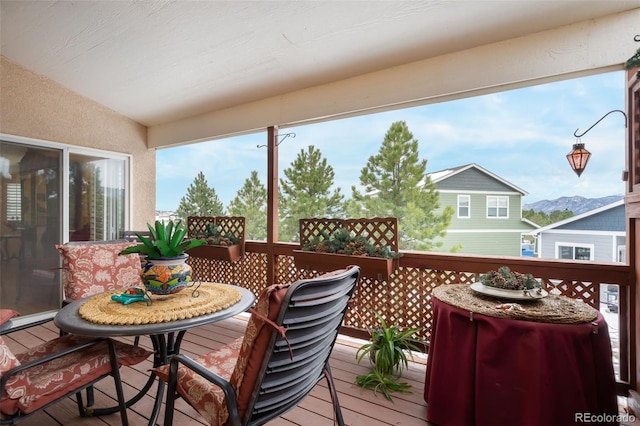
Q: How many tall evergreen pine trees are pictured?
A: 4